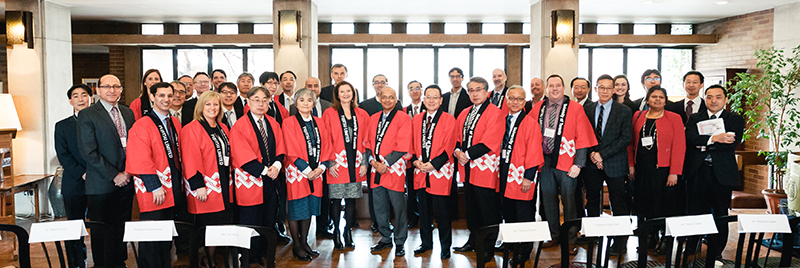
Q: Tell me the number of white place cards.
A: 7